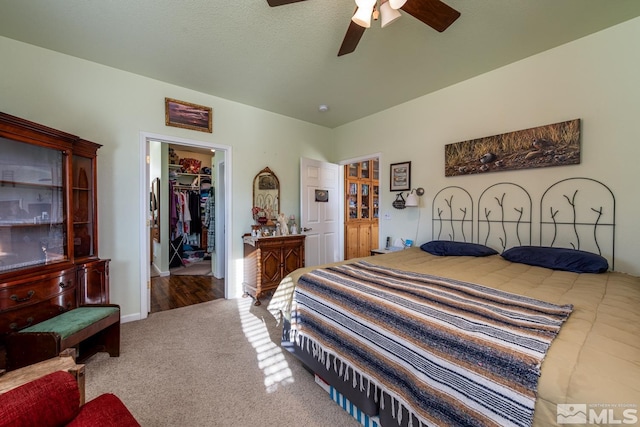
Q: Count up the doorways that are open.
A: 2